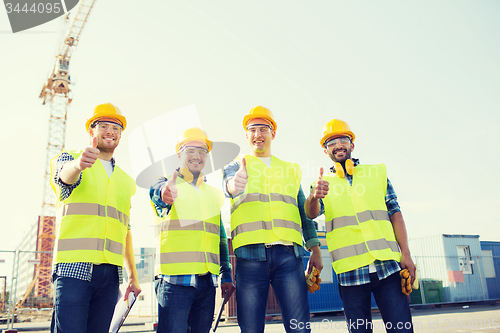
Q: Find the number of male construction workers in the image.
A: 4